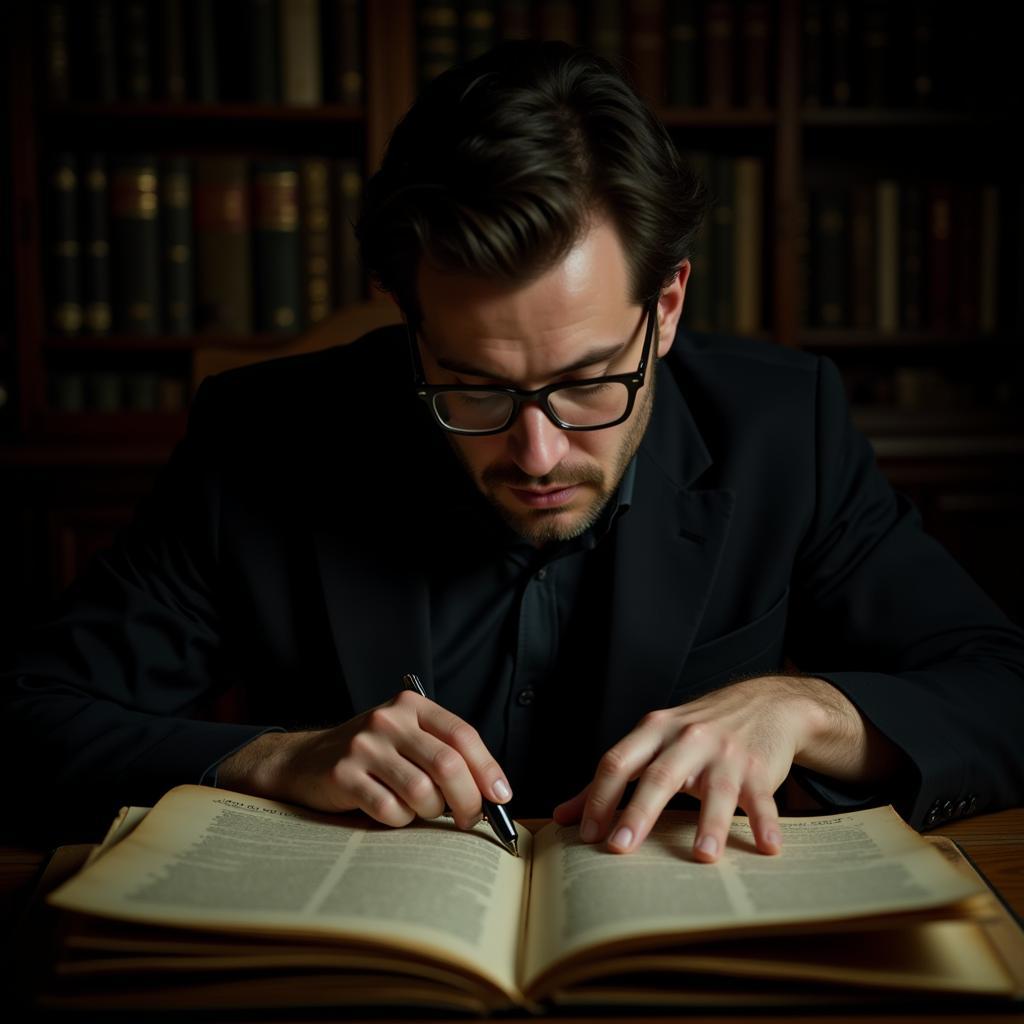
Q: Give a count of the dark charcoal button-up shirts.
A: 1